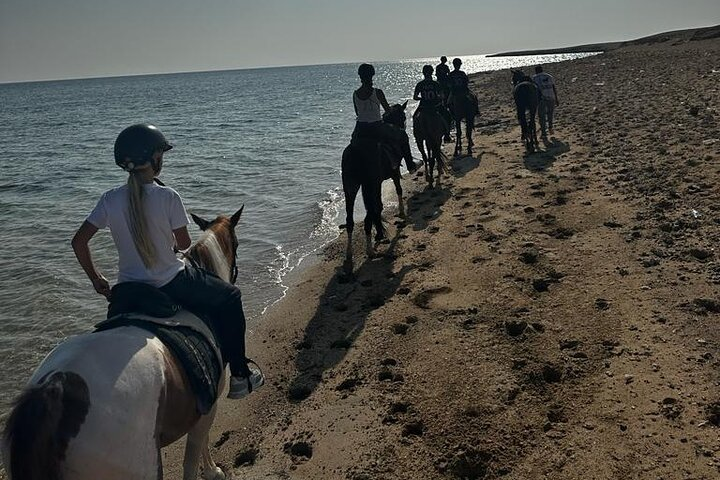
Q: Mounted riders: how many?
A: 5